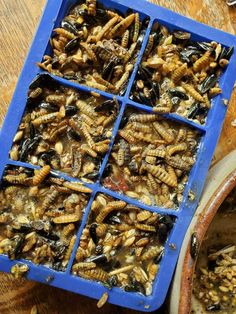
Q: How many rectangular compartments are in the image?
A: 6